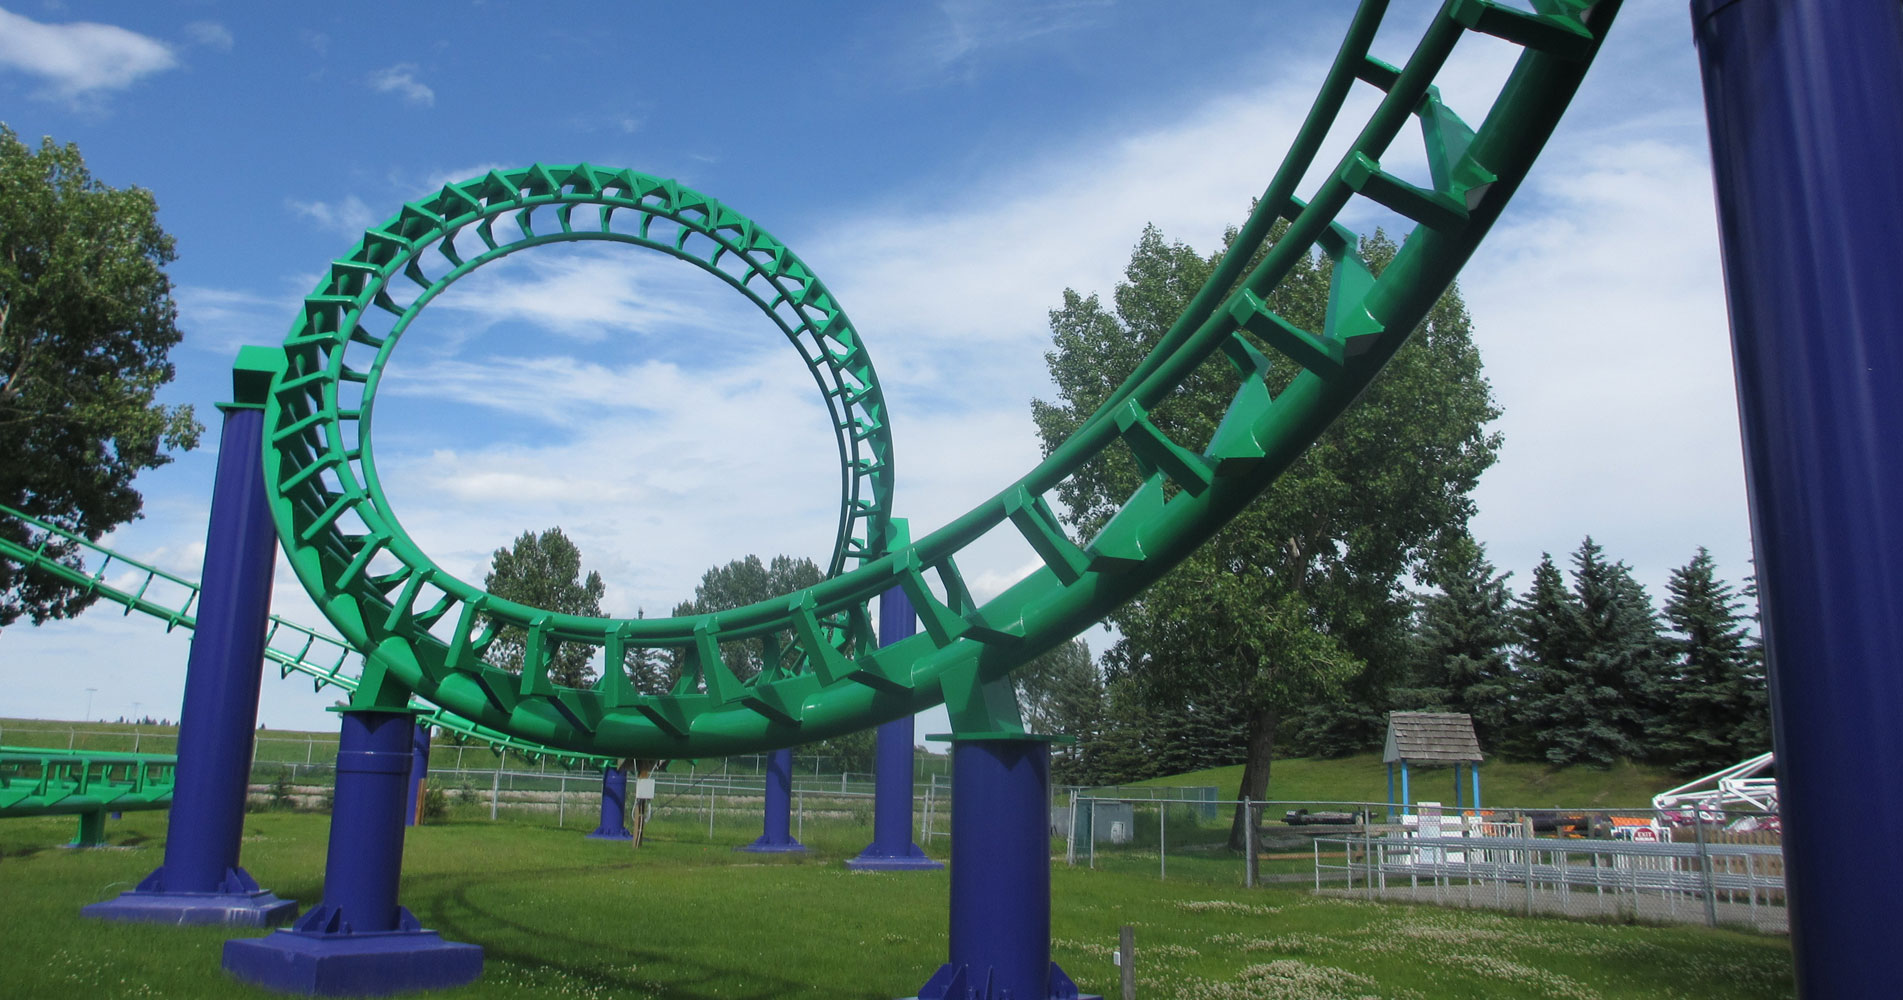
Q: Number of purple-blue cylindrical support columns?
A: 8